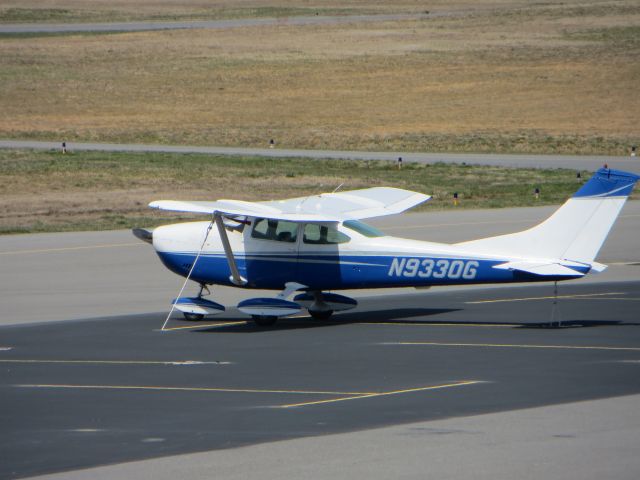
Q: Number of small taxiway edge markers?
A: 7